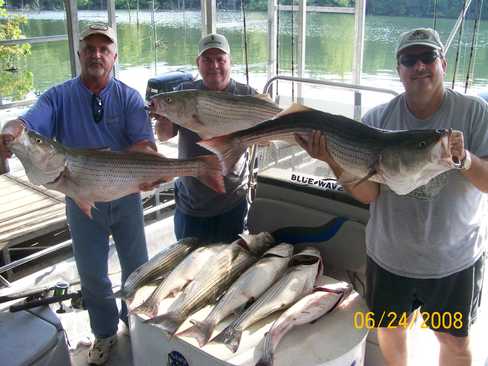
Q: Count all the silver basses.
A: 9